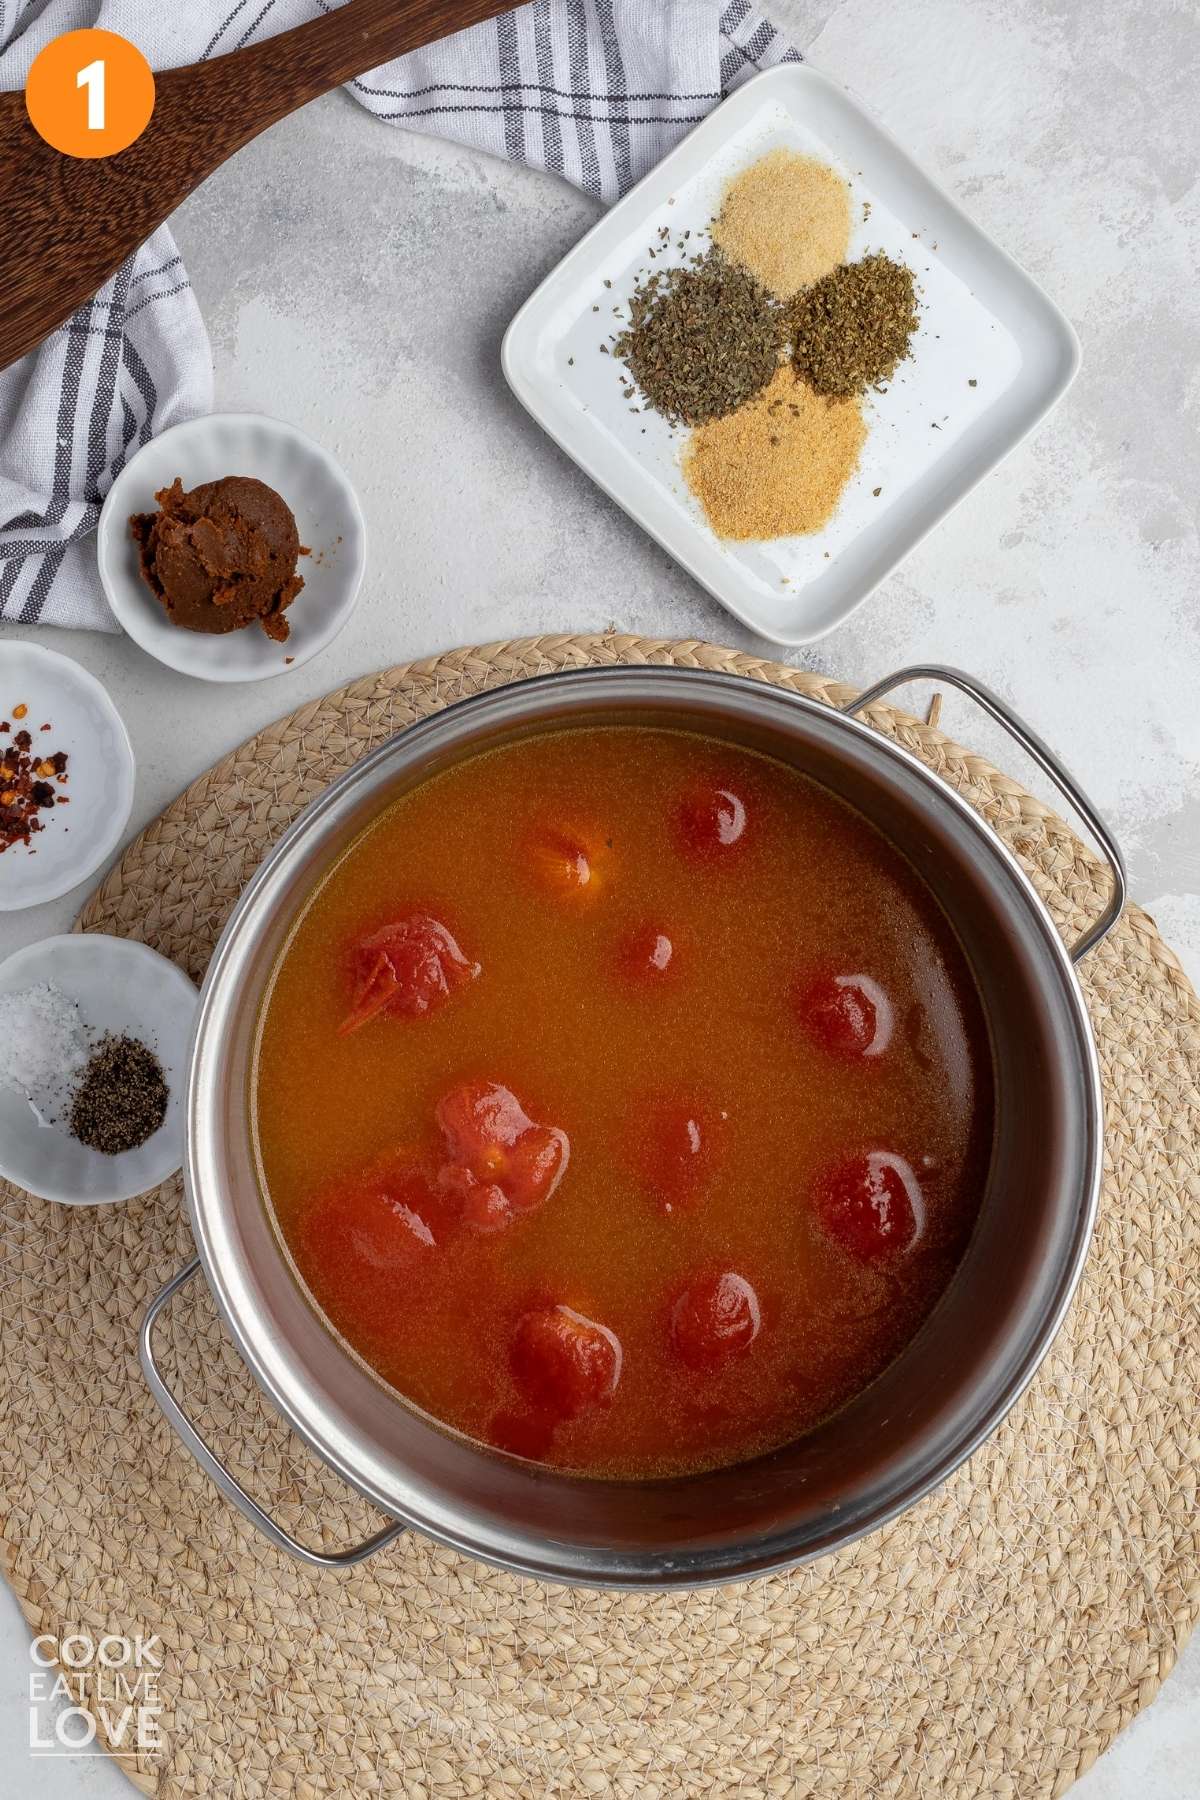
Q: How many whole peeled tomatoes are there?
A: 11